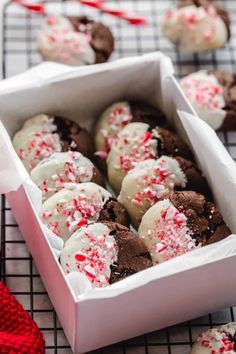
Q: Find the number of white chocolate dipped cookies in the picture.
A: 12